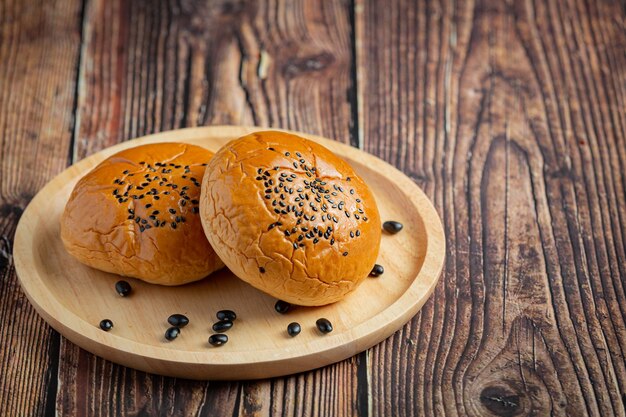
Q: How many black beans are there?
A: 12